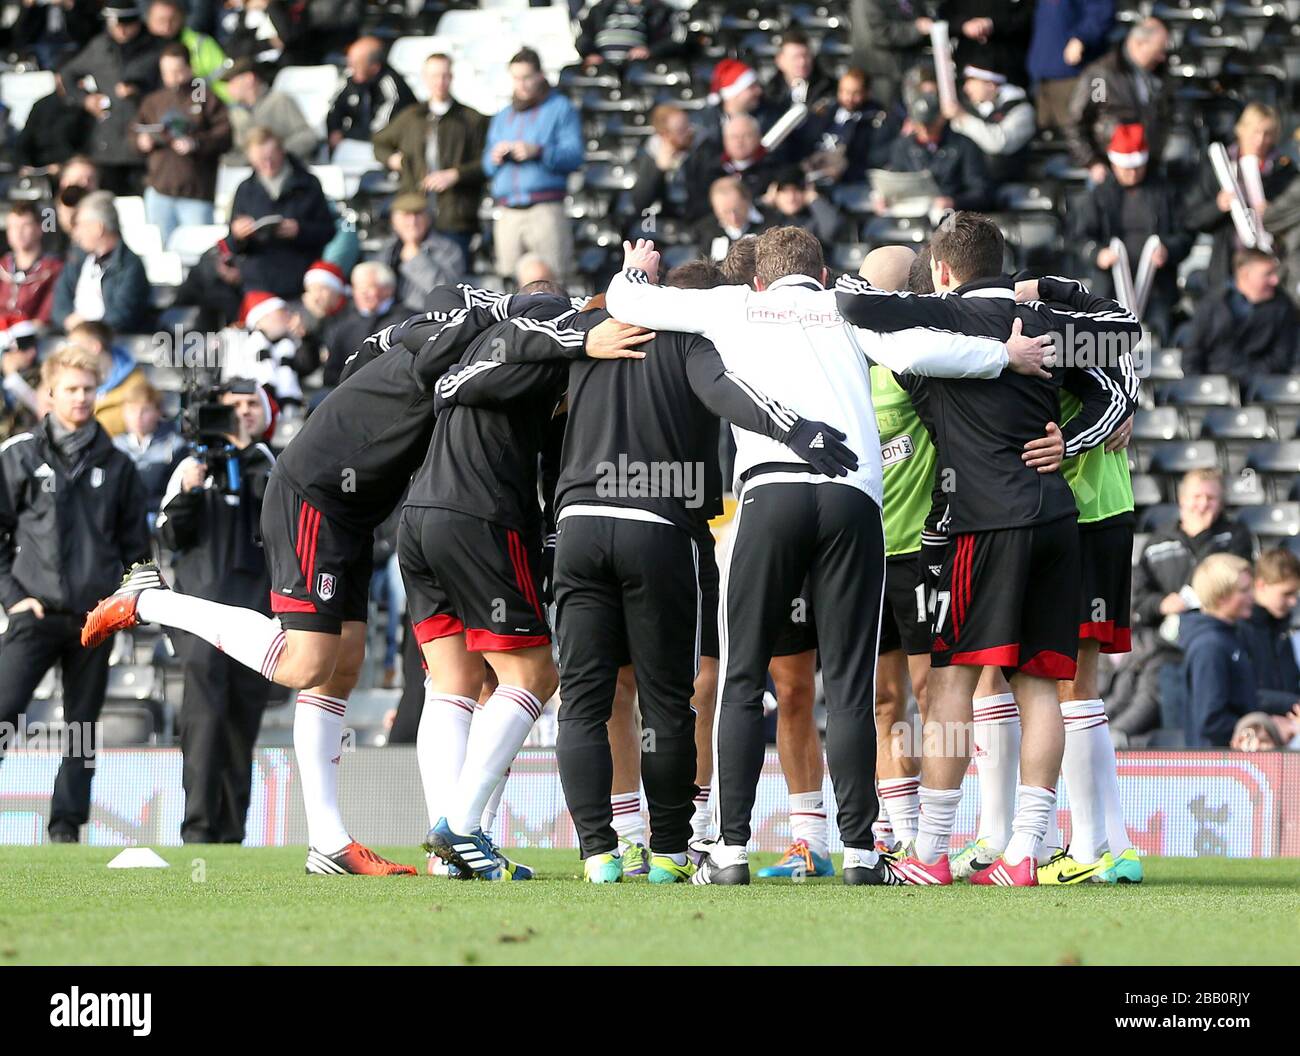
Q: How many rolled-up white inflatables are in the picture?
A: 6